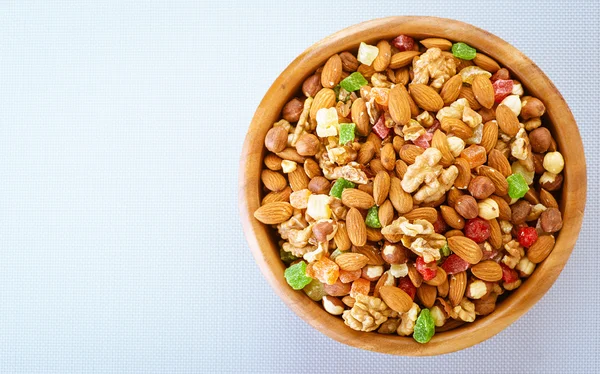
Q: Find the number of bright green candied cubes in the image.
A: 8